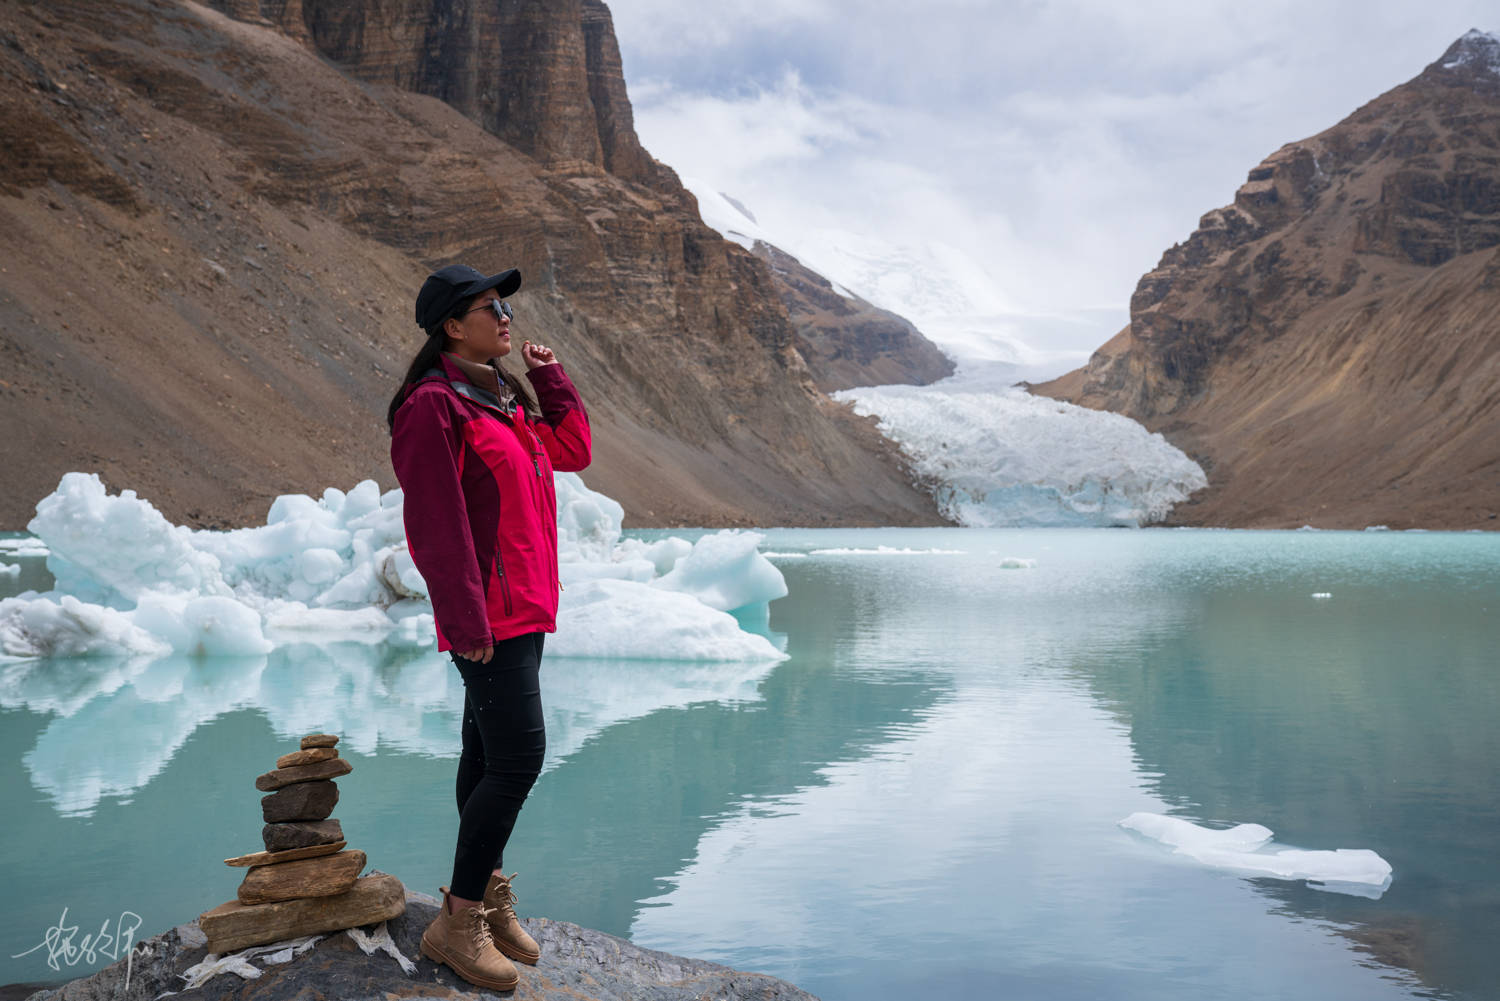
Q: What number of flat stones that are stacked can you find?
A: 8